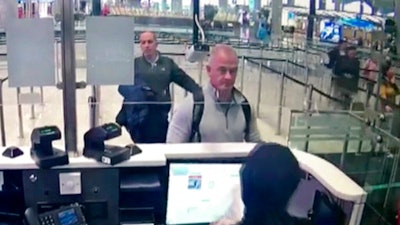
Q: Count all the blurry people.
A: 4